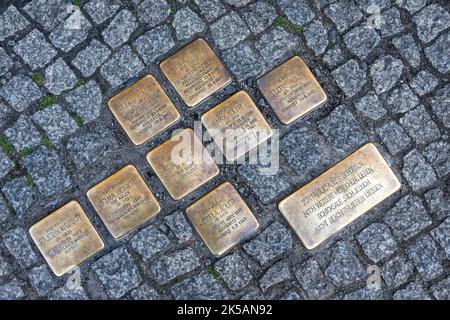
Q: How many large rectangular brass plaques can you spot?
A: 1